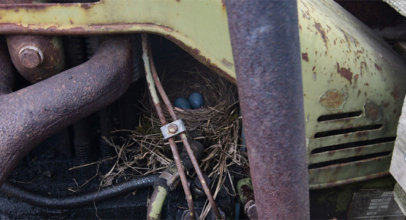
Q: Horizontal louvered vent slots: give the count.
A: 4